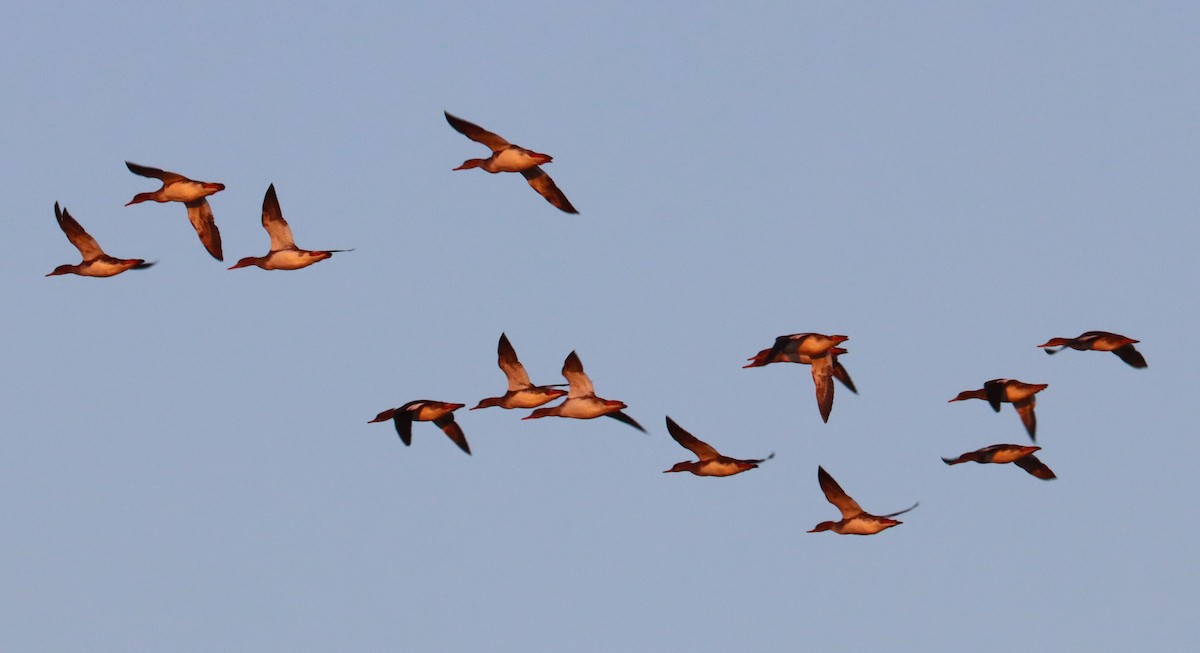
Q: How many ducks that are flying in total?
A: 14